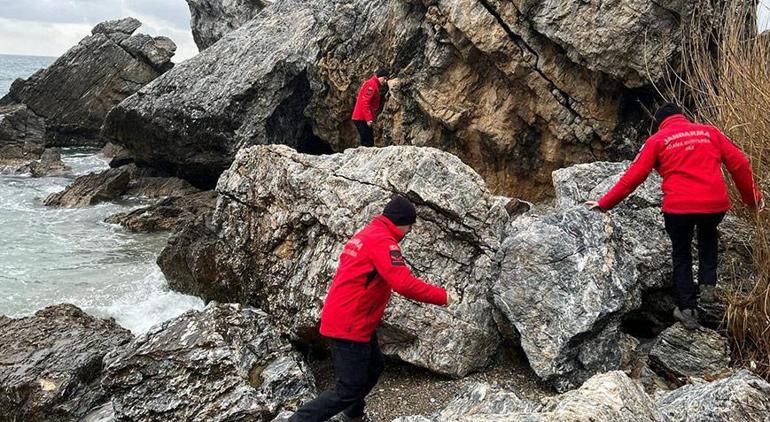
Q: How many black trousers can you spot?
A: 3